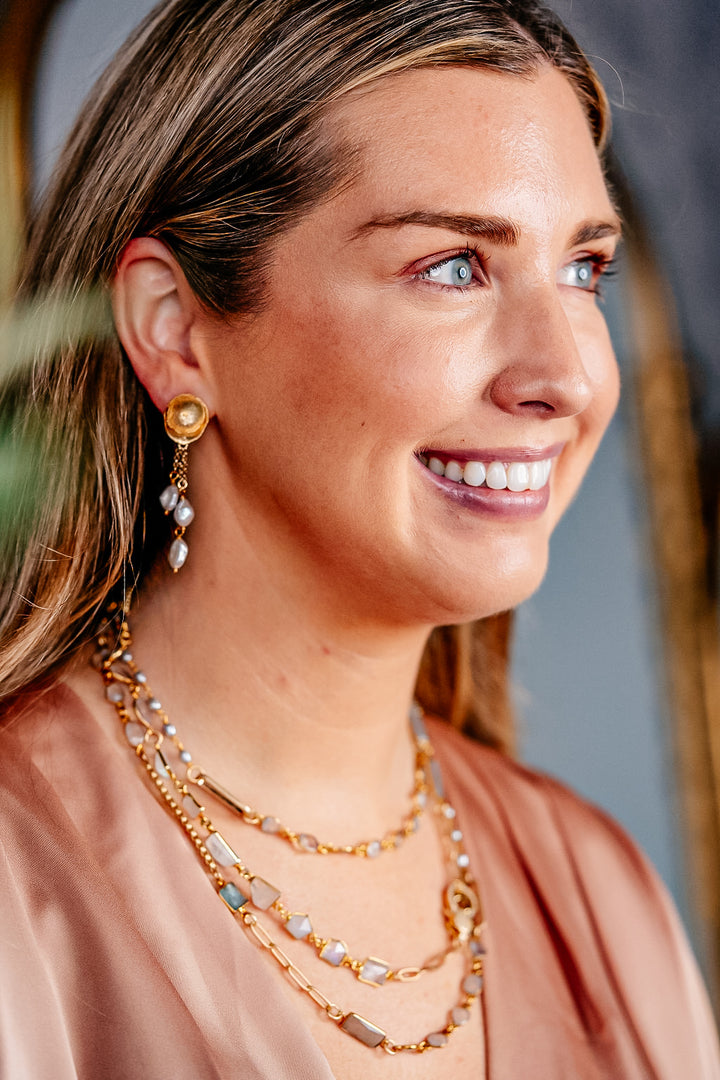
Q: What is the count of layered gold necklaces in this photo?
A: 3